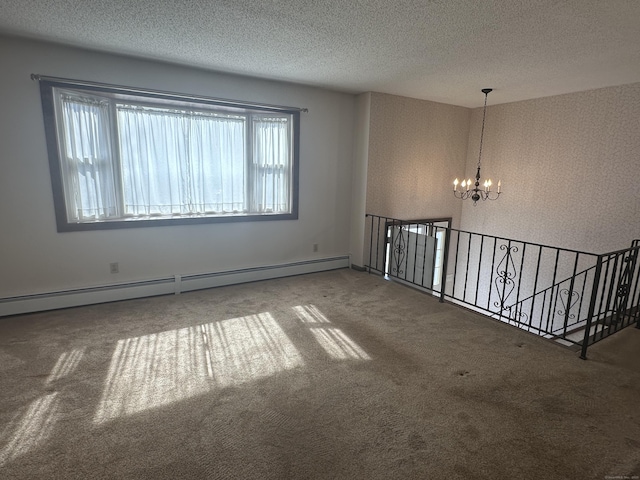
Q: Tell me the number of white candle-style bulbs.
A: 6